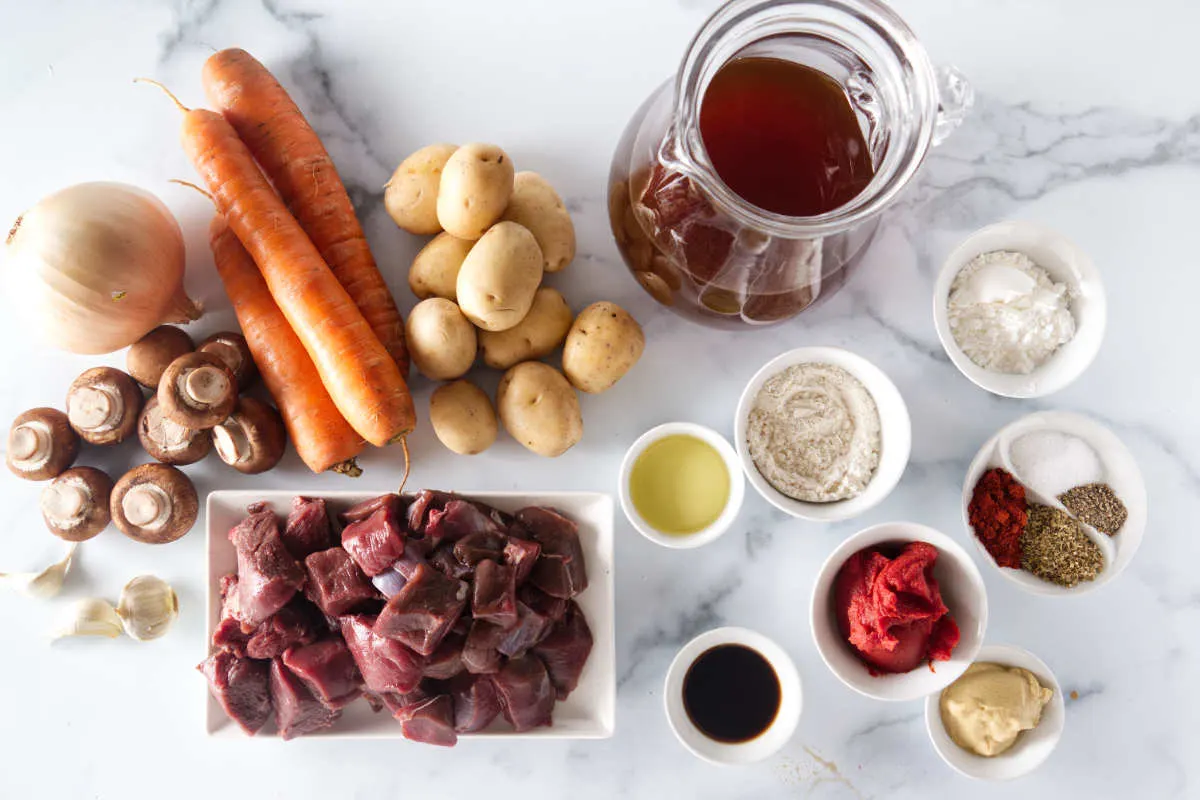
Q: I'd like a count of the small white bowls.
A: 7